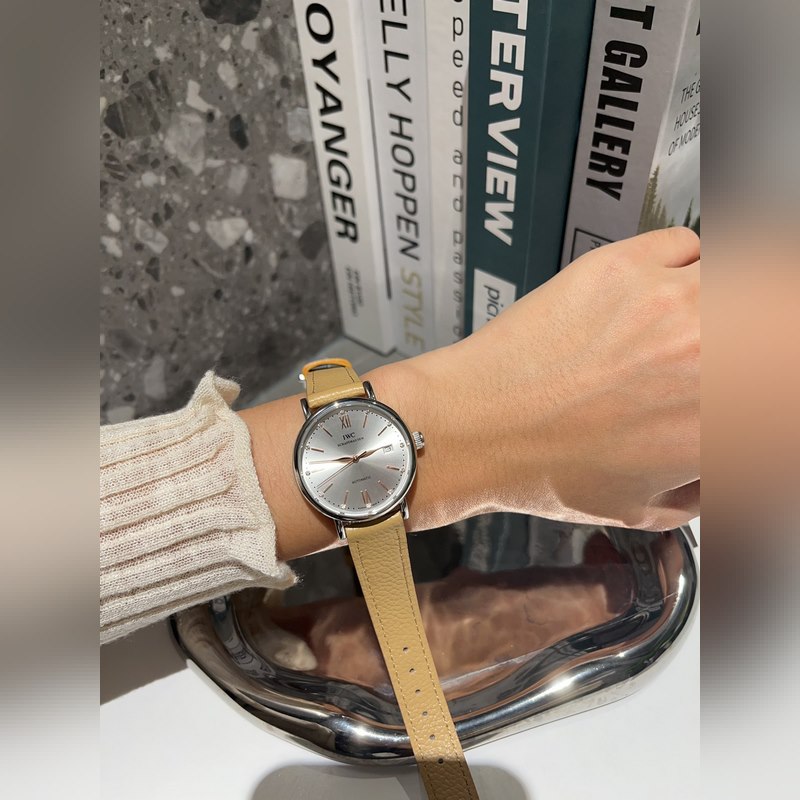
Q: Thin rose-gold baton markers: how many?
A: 9